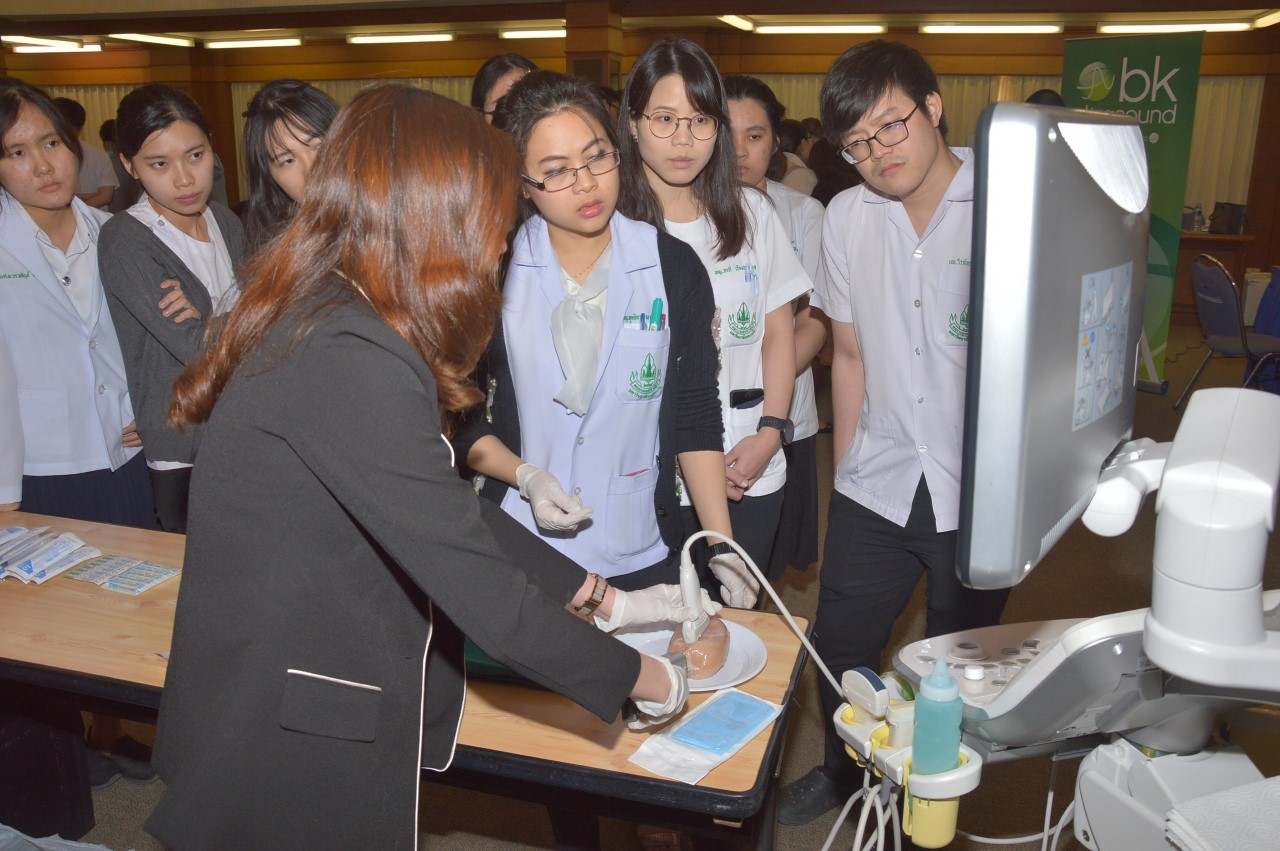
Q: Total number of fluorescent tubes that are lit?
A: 11